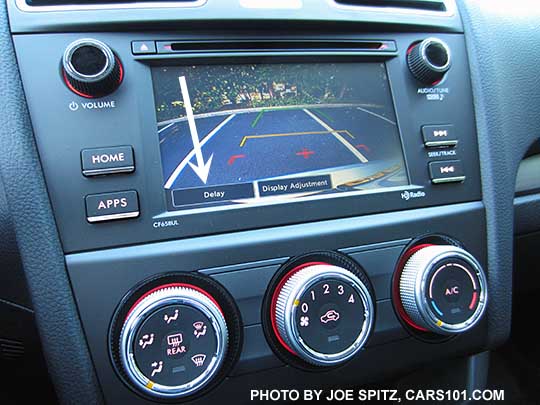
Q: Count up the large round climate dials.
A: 3